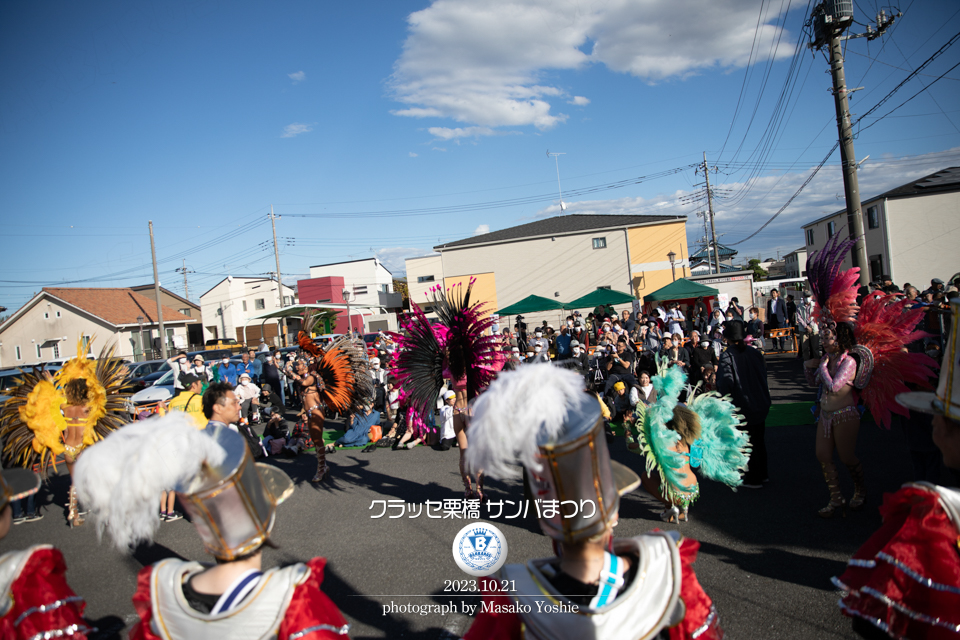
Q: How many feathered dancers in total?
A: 5